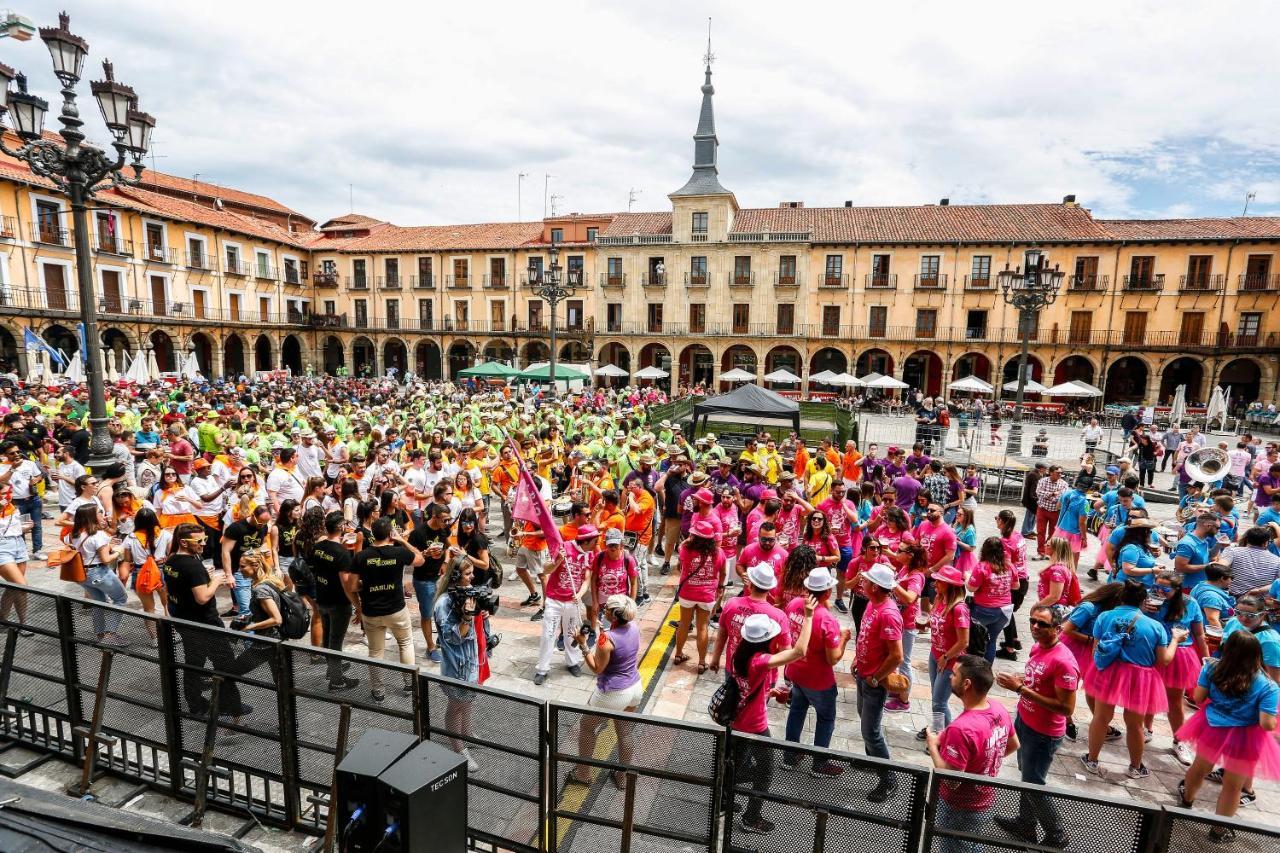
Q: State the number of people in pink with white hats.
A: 4